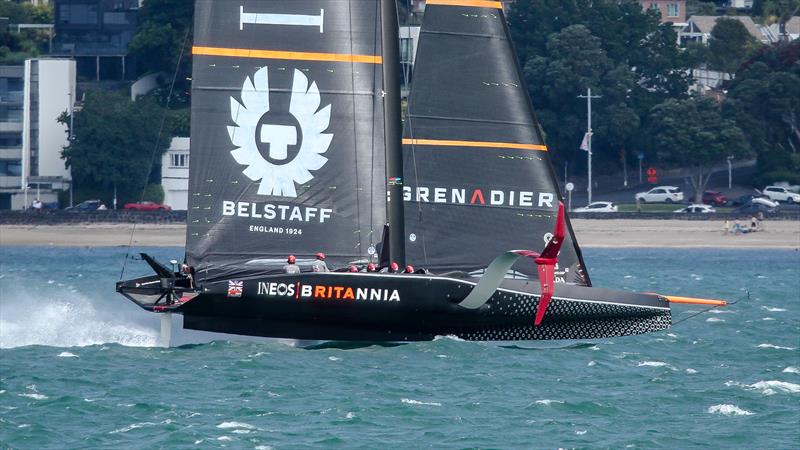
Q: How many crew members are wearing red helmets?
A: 6